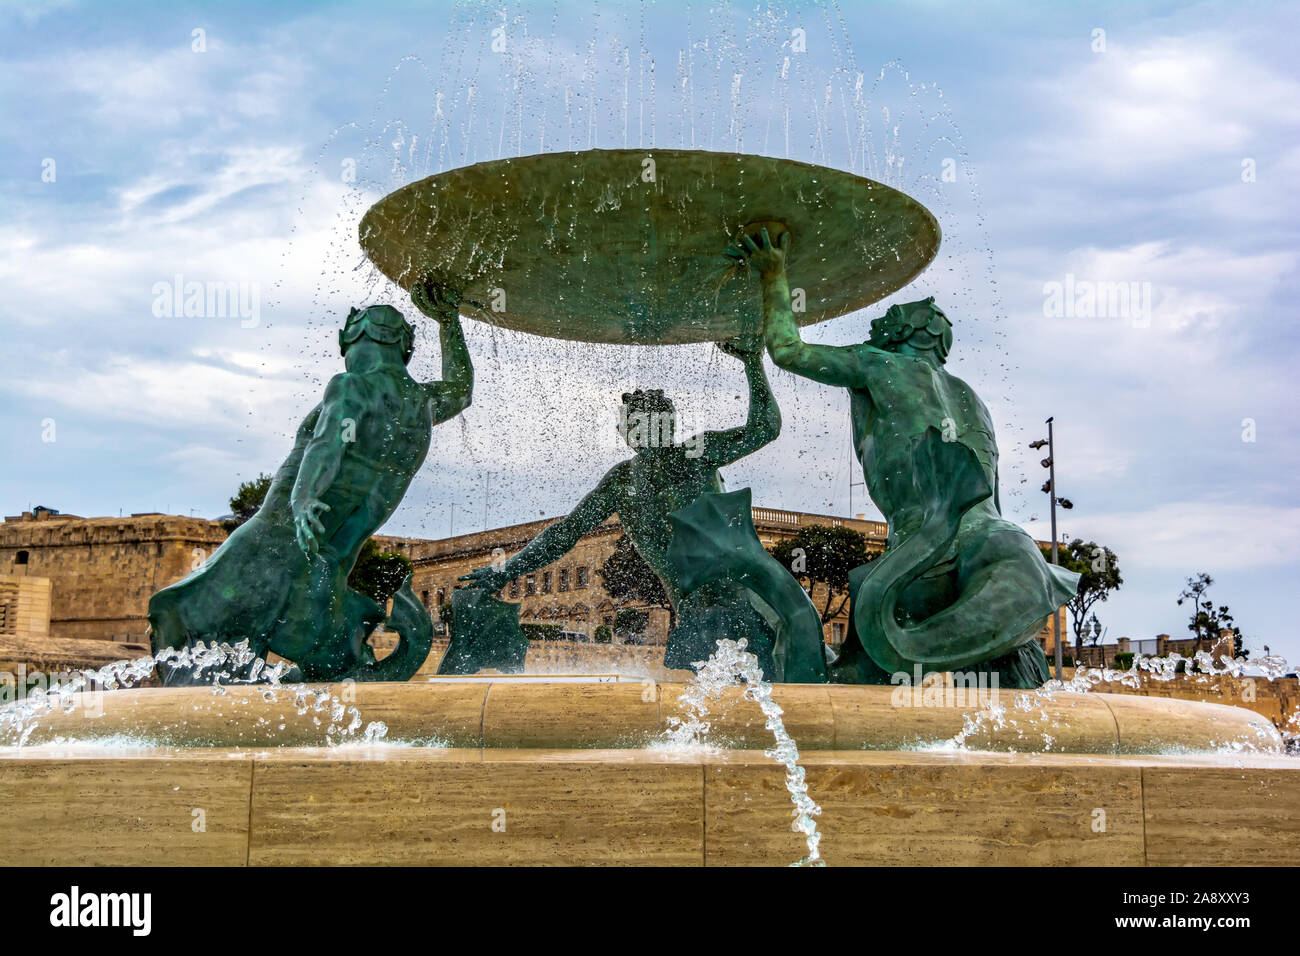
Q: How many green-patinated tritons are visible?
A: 3